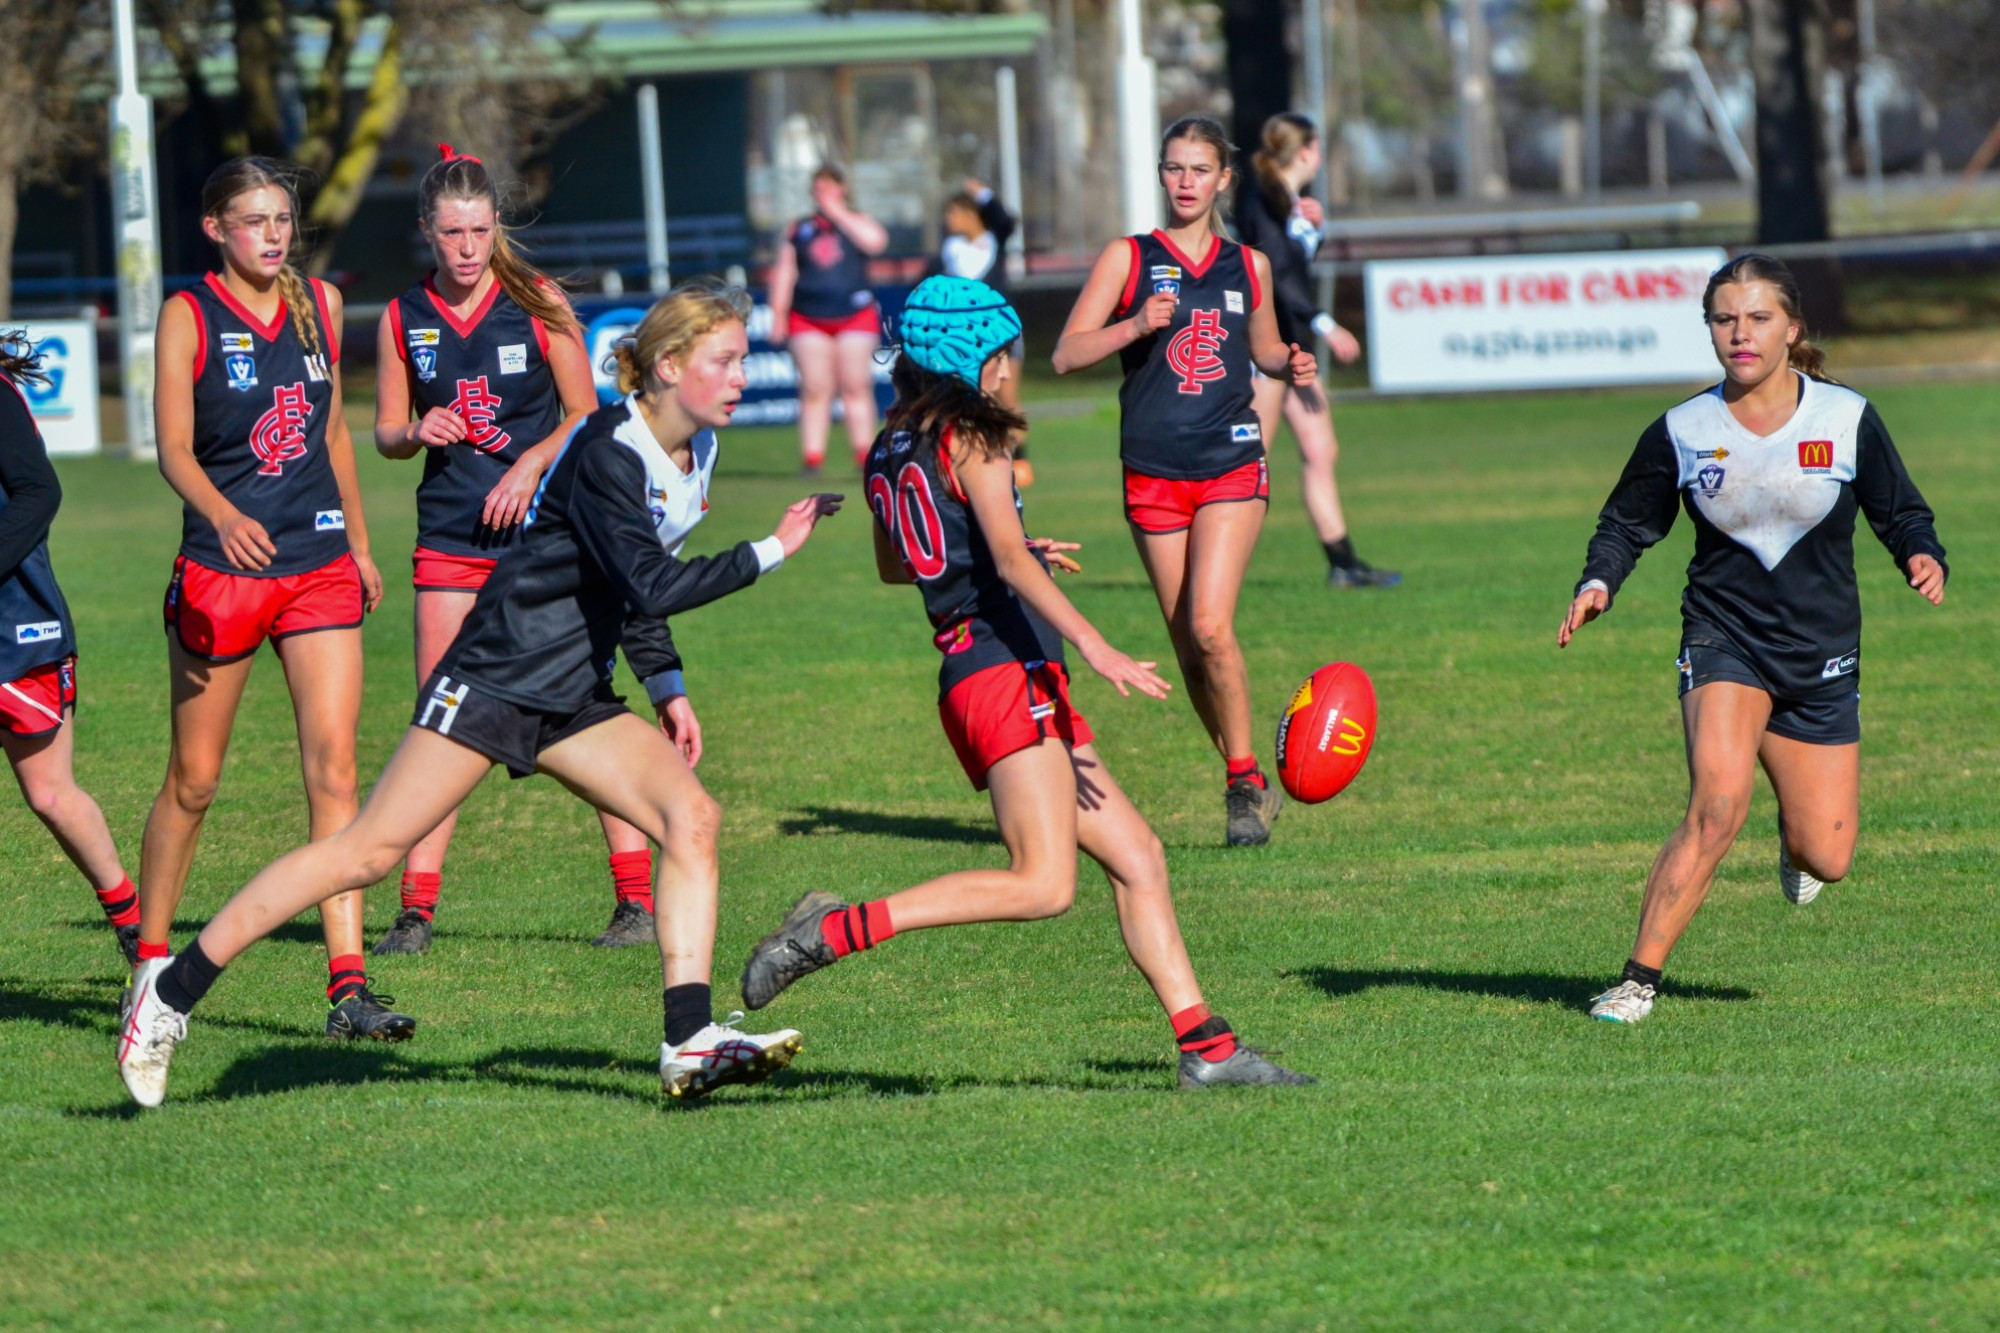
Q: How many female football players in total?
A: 10